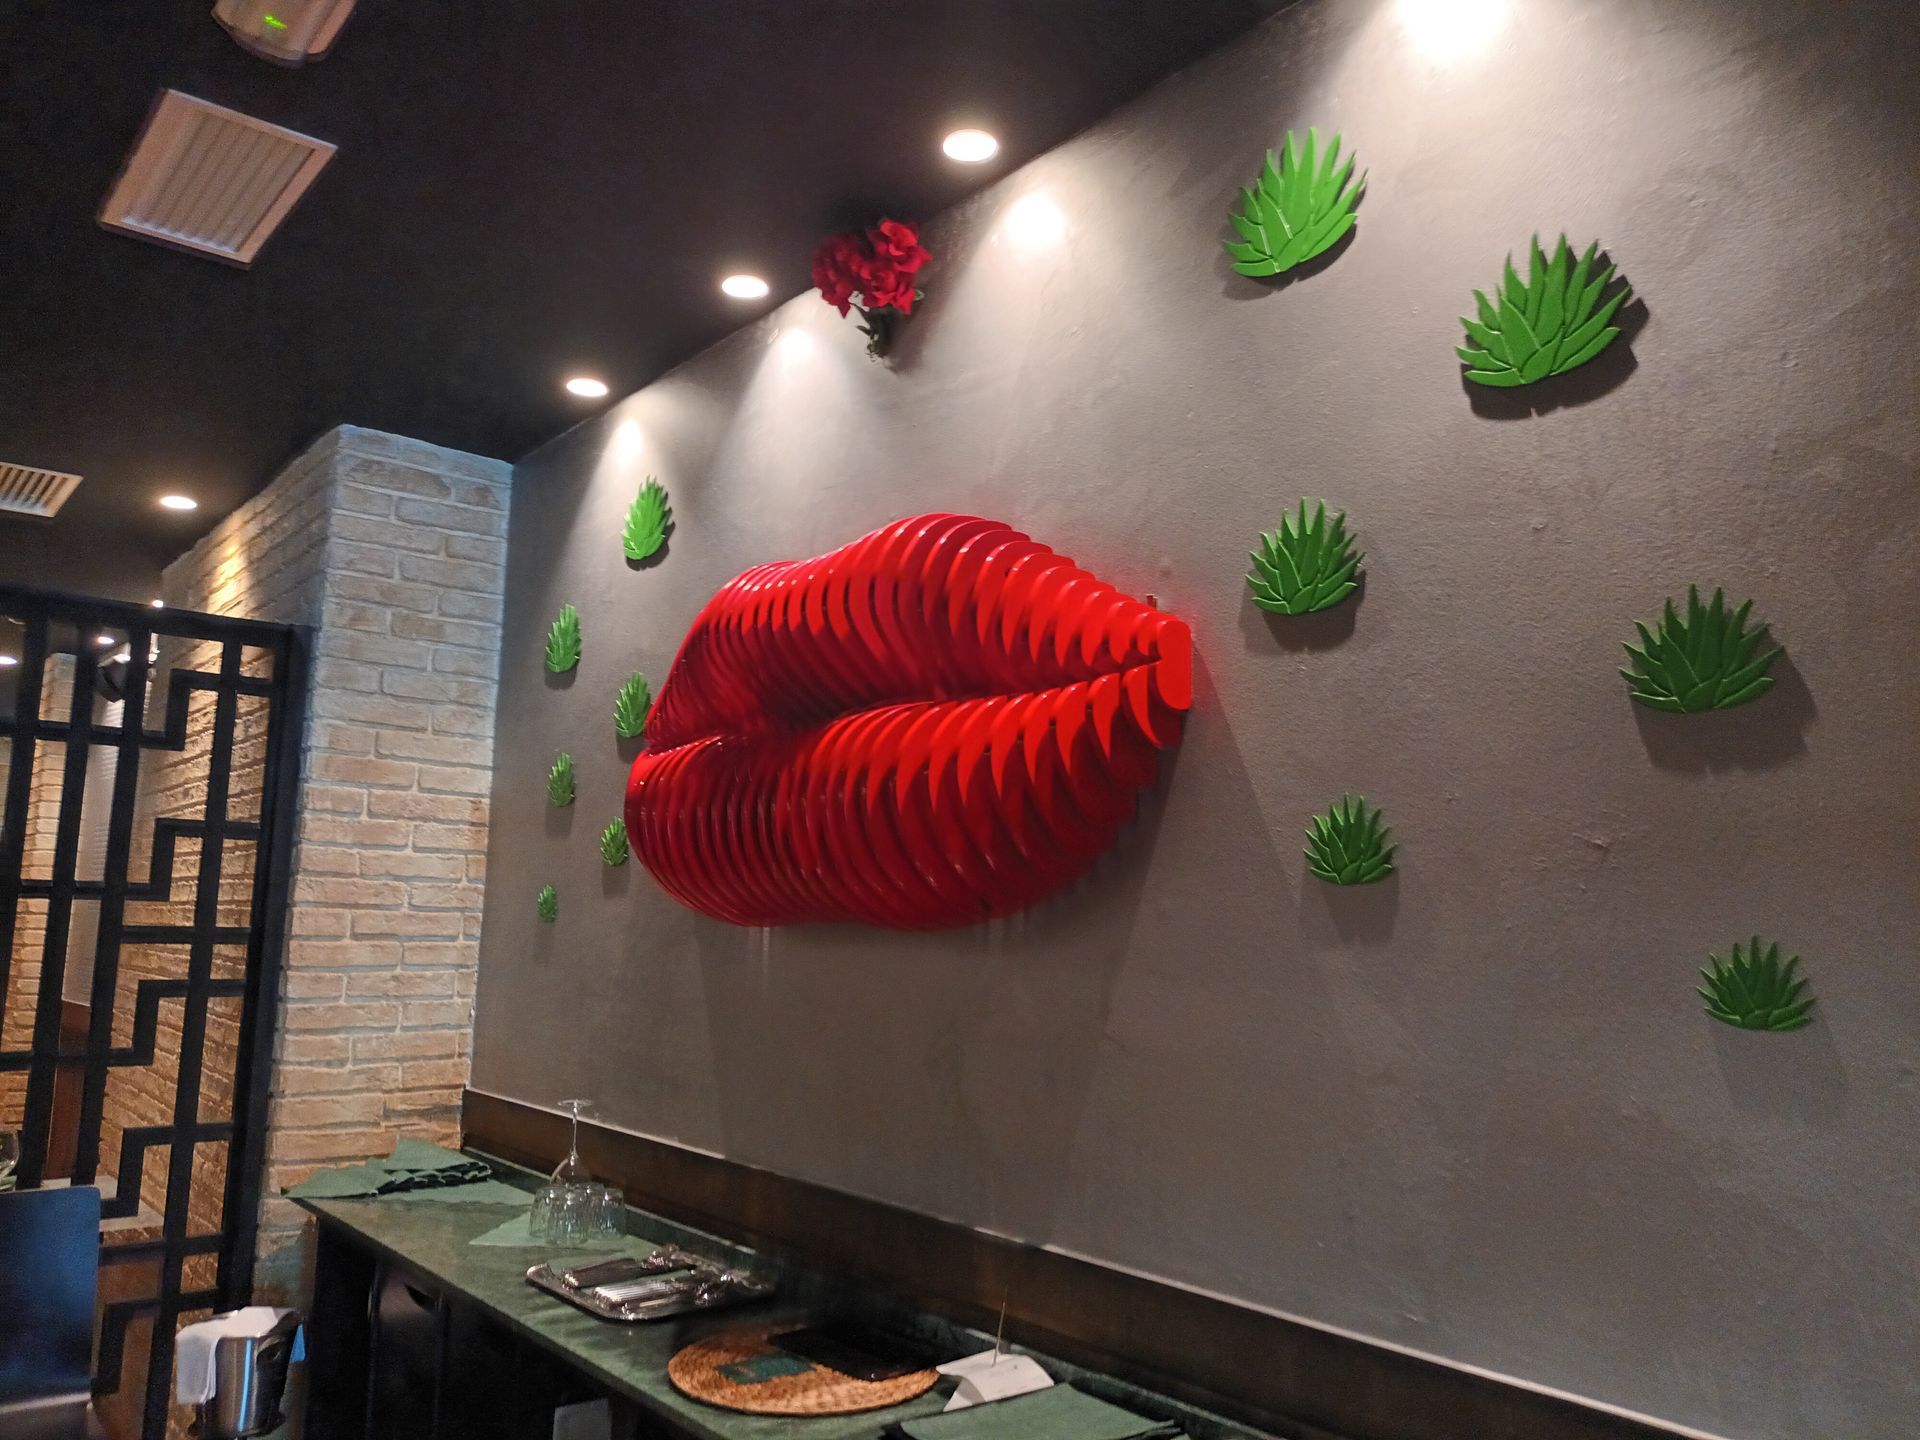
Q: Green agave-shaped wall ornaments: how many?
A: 12